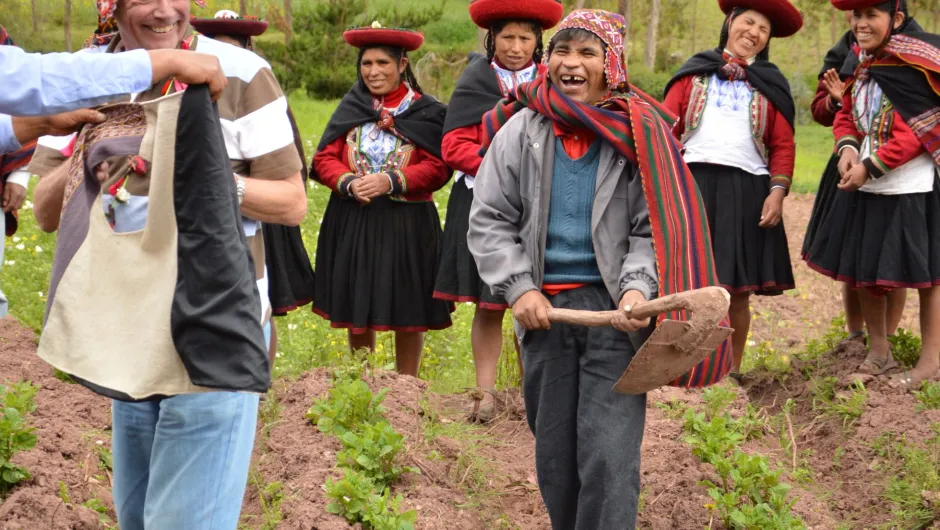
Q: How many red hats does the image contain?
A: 5